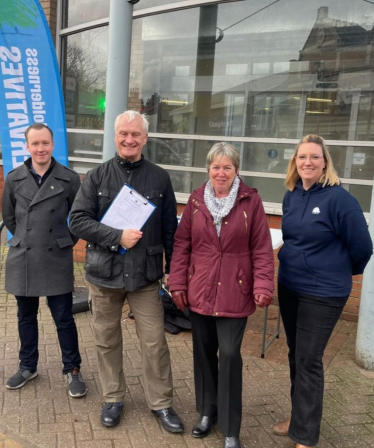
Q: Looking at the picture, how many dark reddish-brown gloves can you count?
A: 2